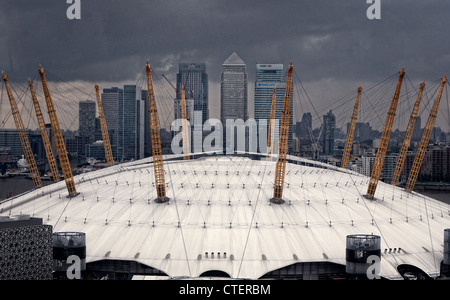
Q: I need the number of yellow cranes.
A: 12